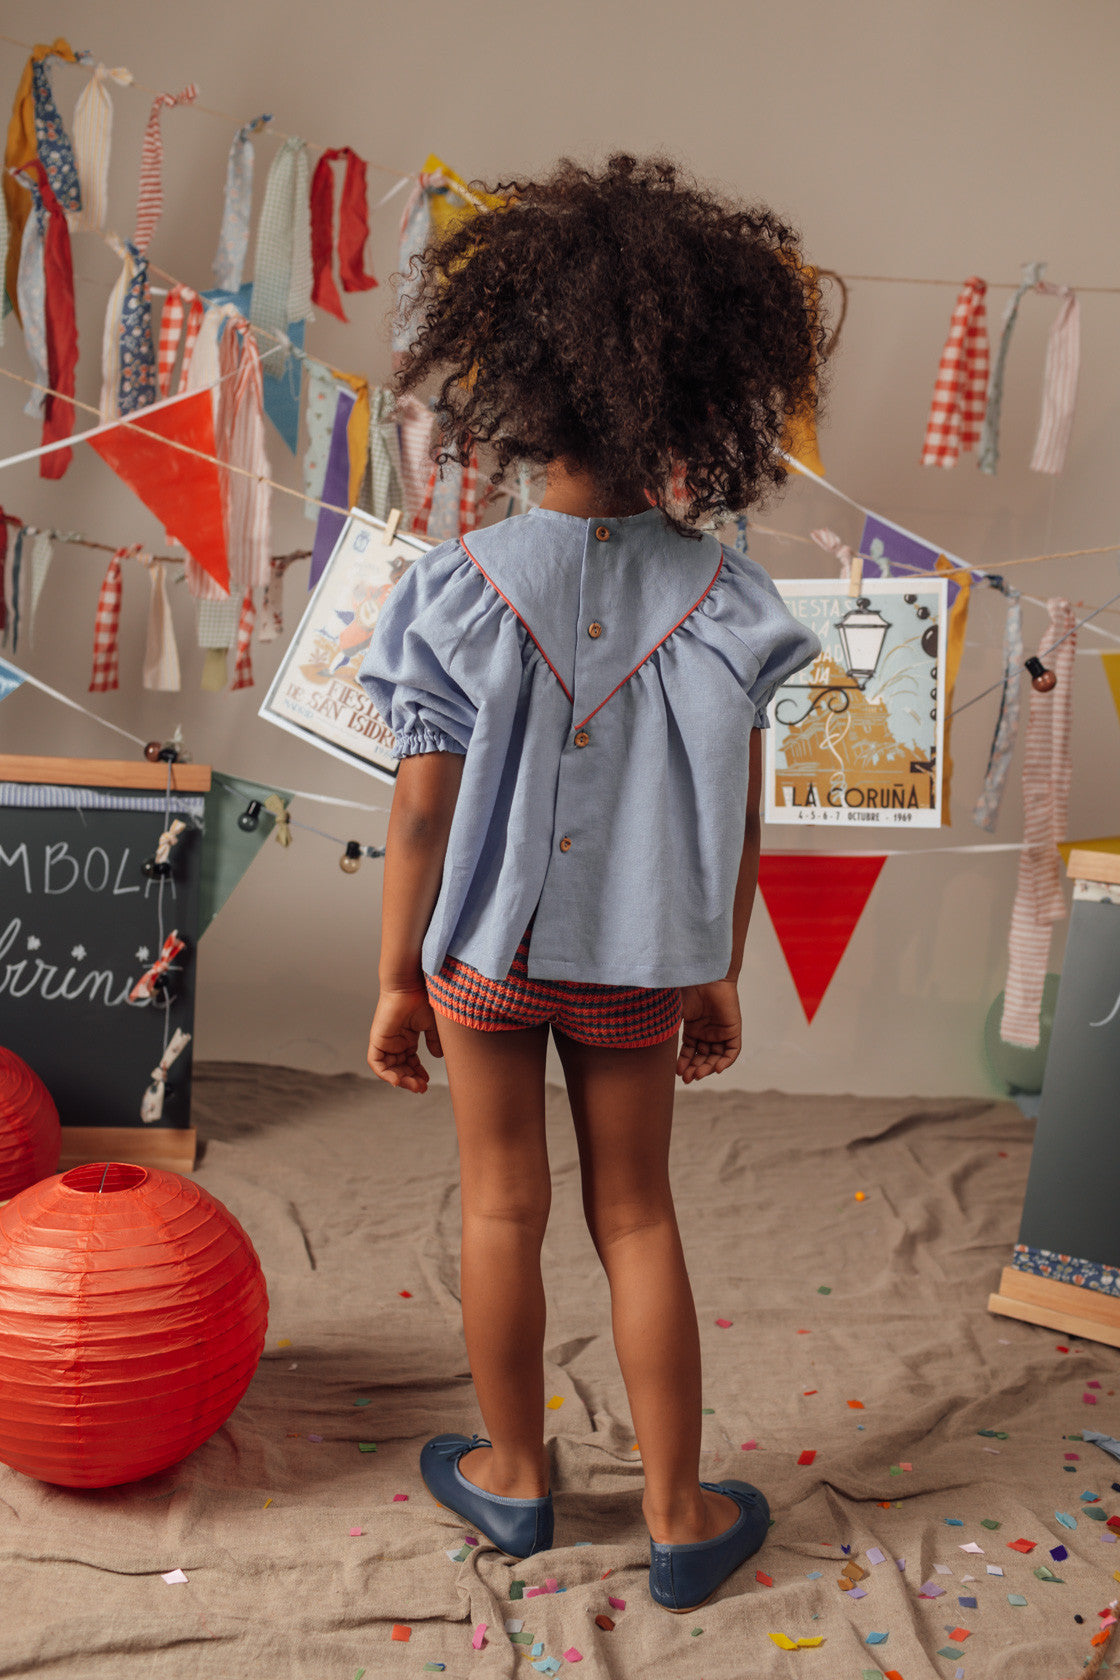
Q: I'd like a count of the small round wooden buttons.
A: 4